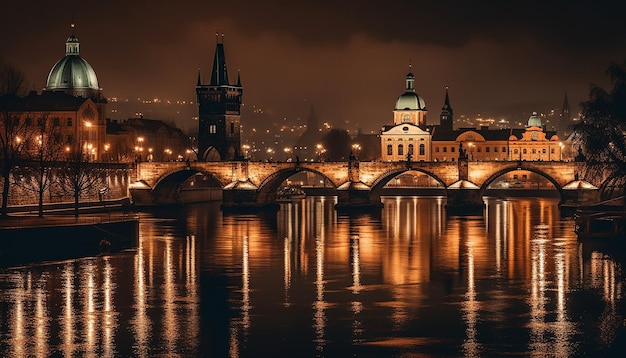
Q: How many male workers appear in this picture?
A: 0